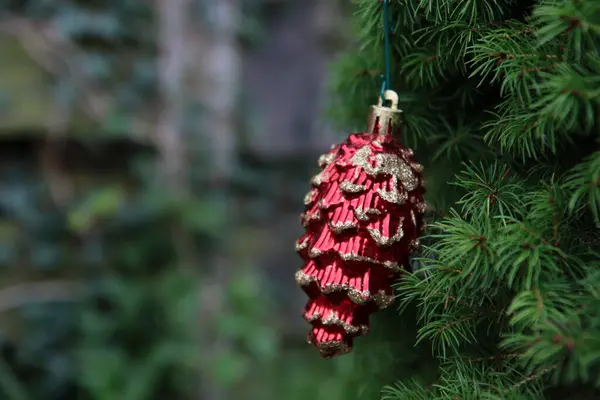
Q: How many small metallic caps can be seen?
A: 1